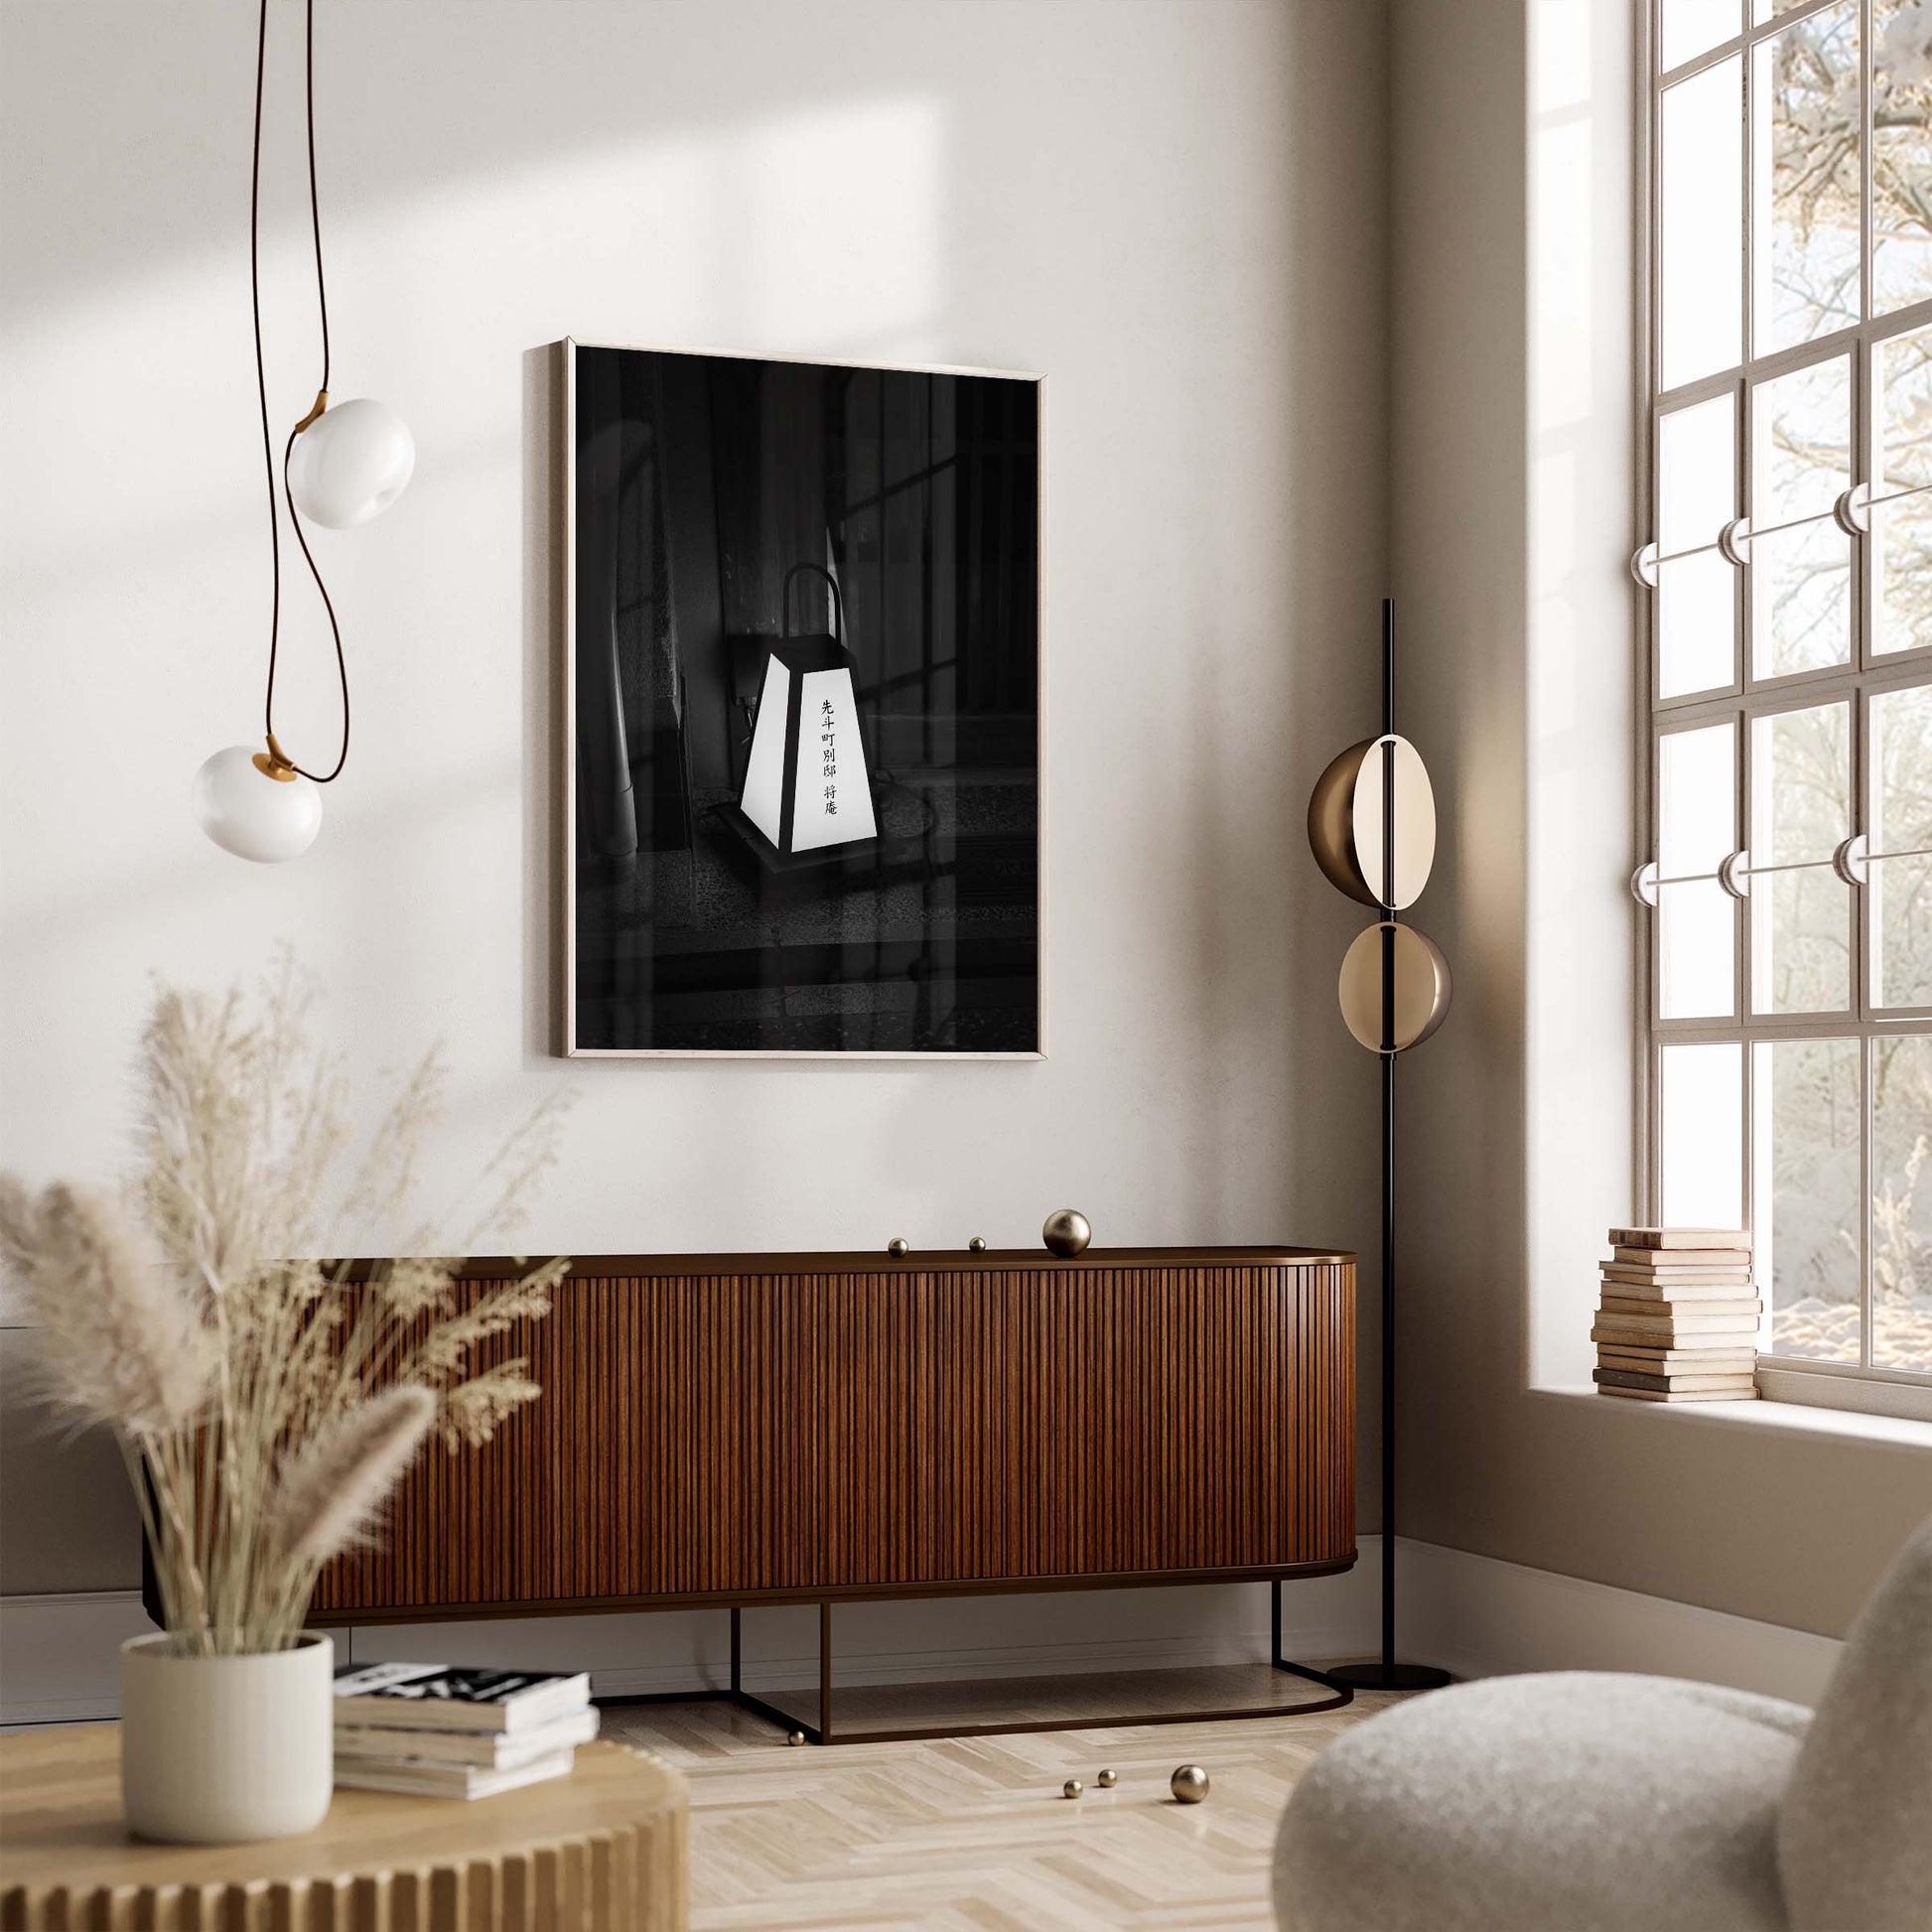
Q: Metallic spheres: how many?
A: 7